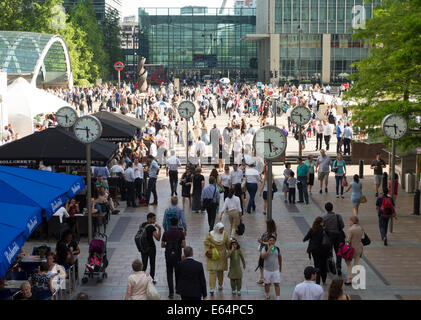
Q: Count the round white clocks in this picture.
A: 6